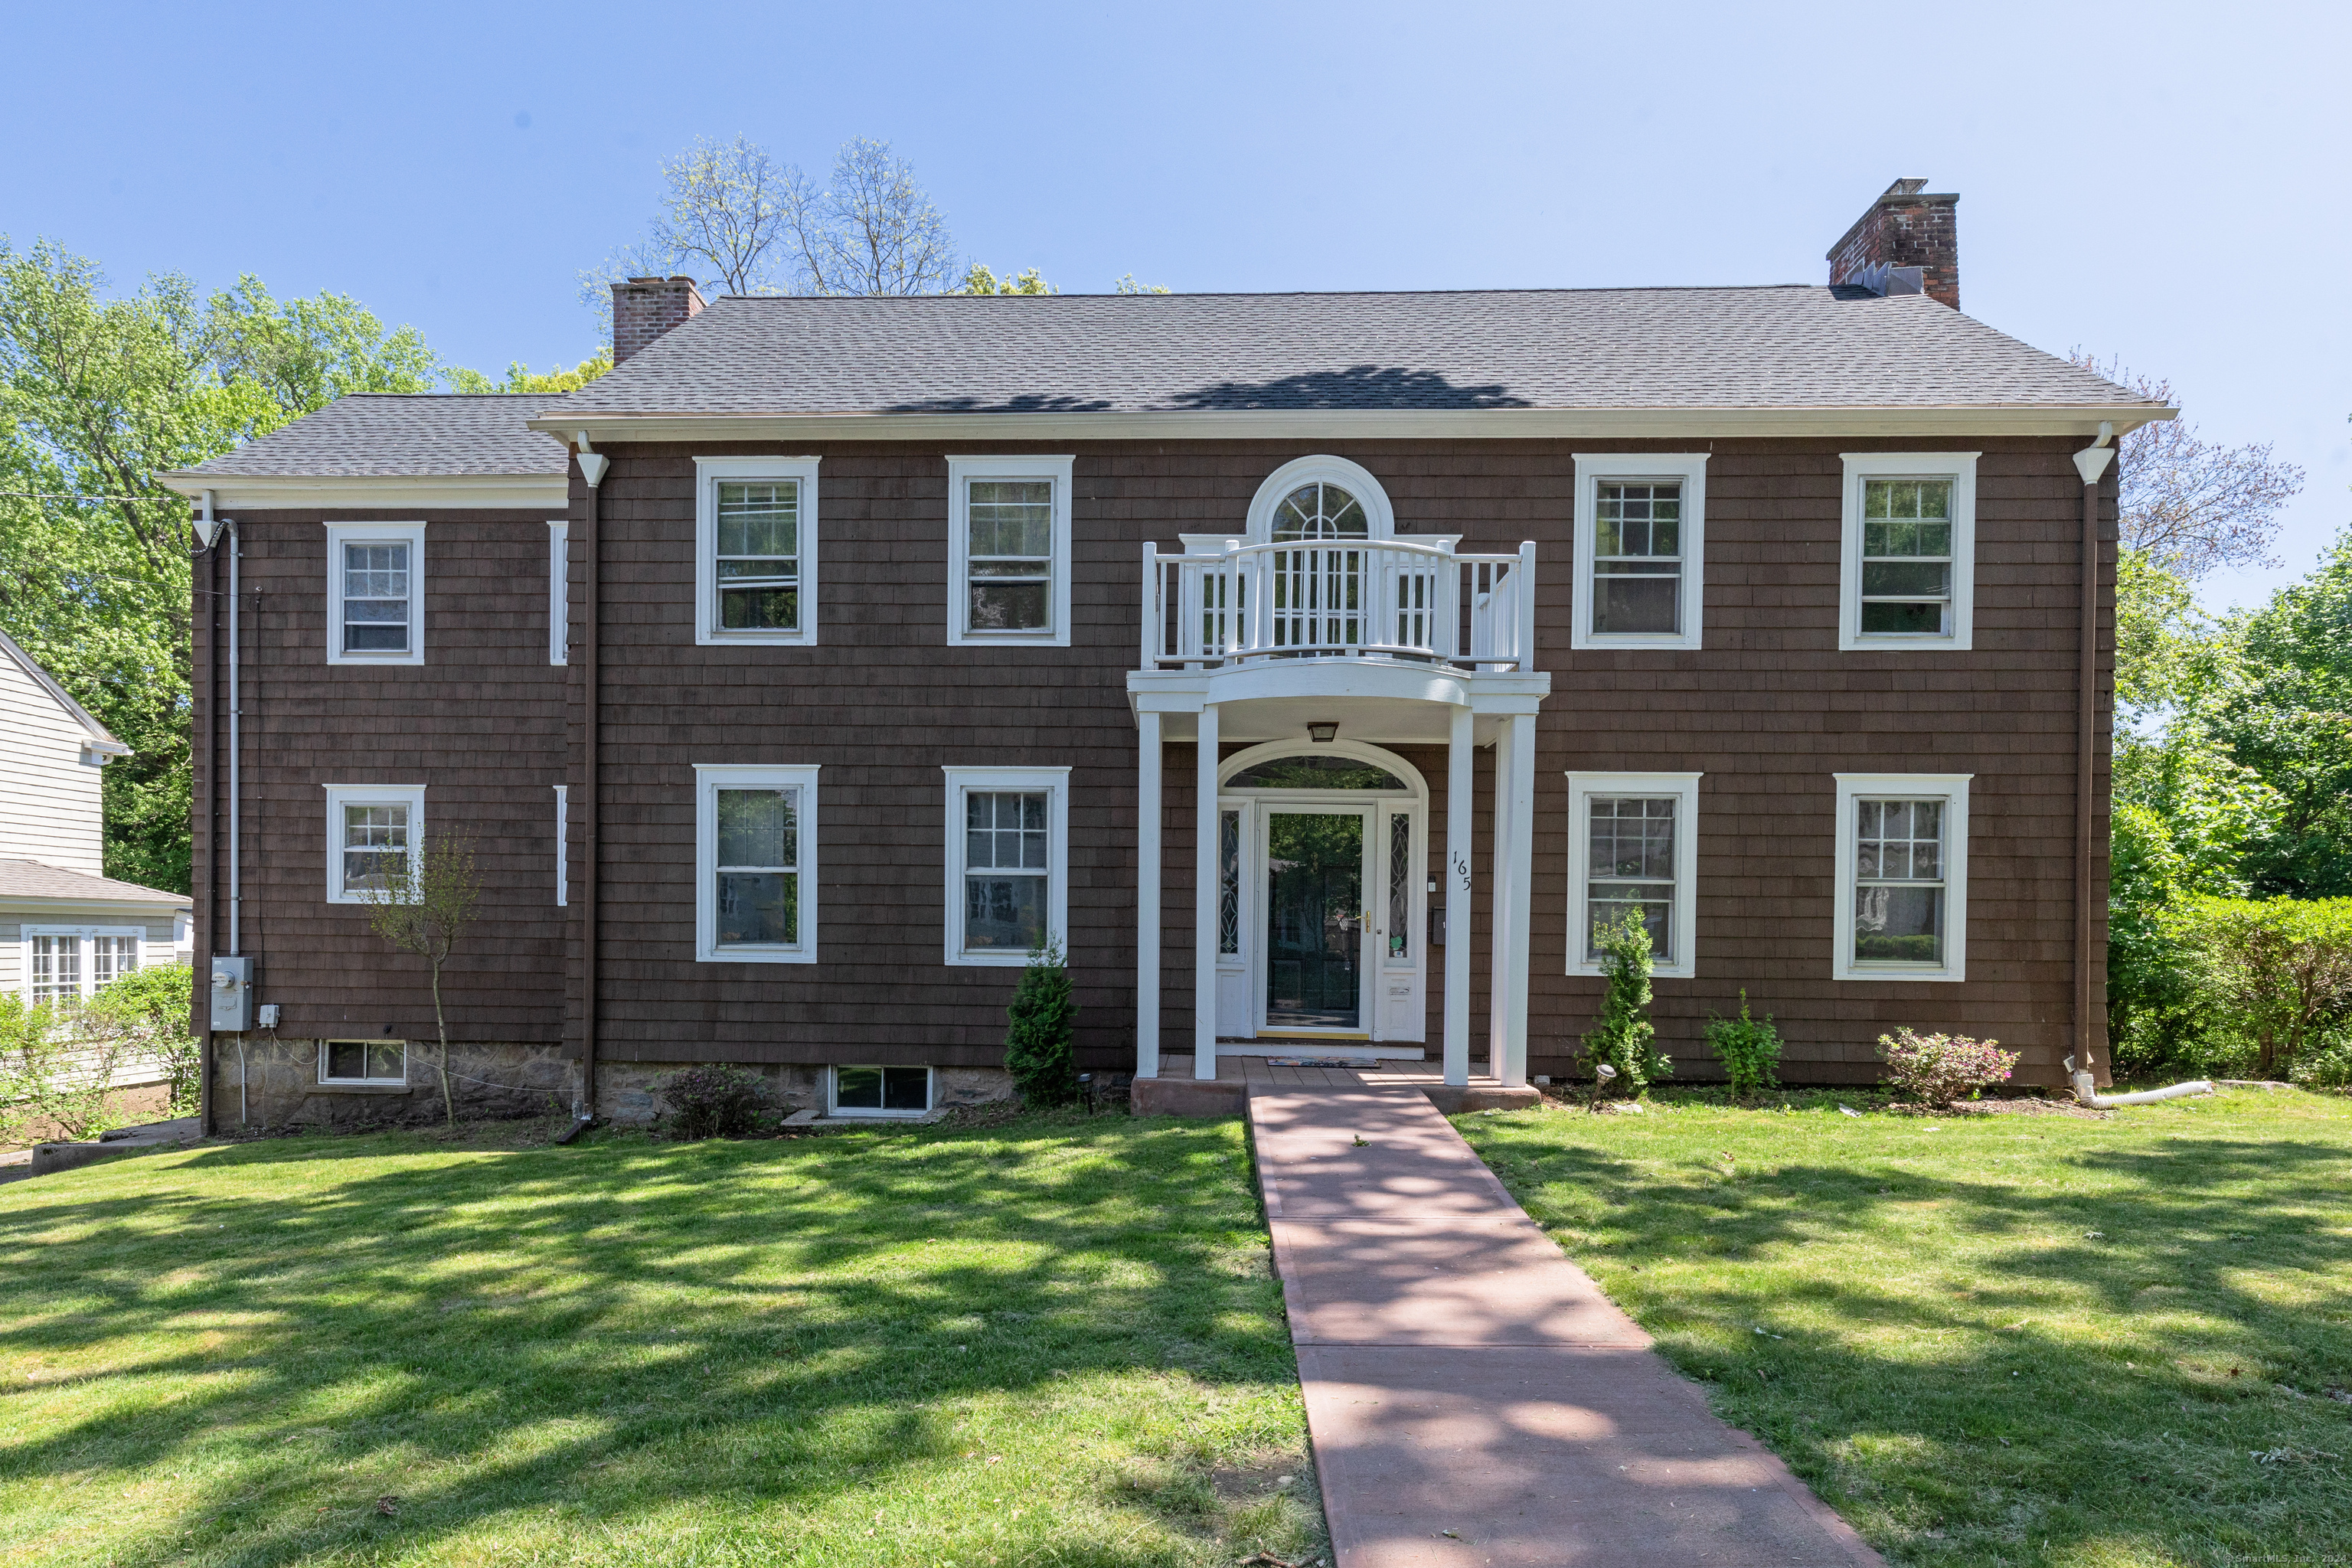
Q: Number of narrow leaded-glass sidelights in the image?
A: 2